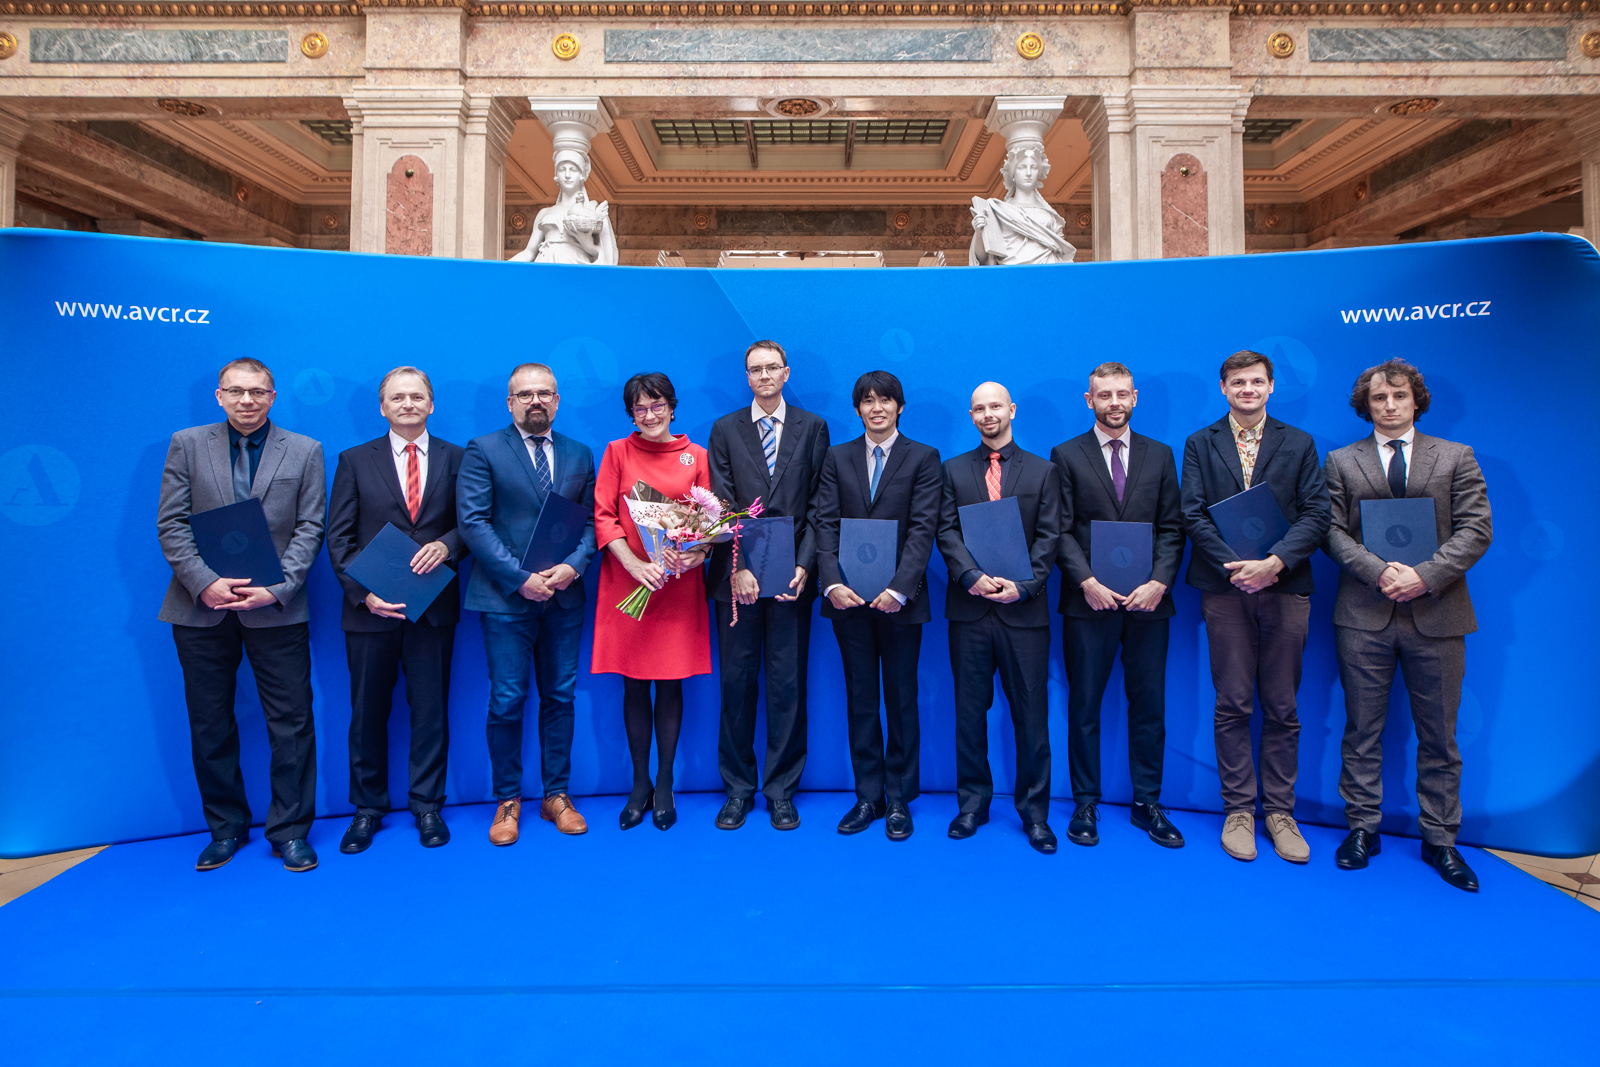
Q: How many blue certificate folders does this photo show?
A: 9